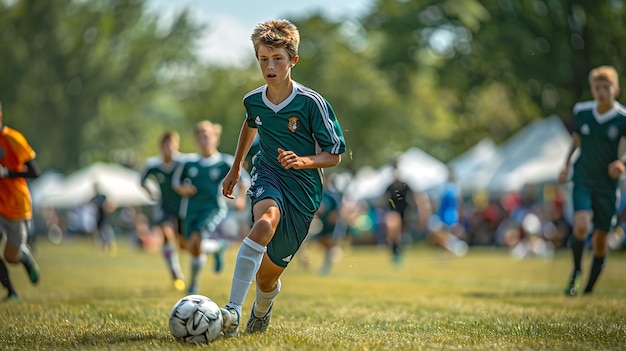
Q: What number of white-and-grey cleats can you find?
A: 2